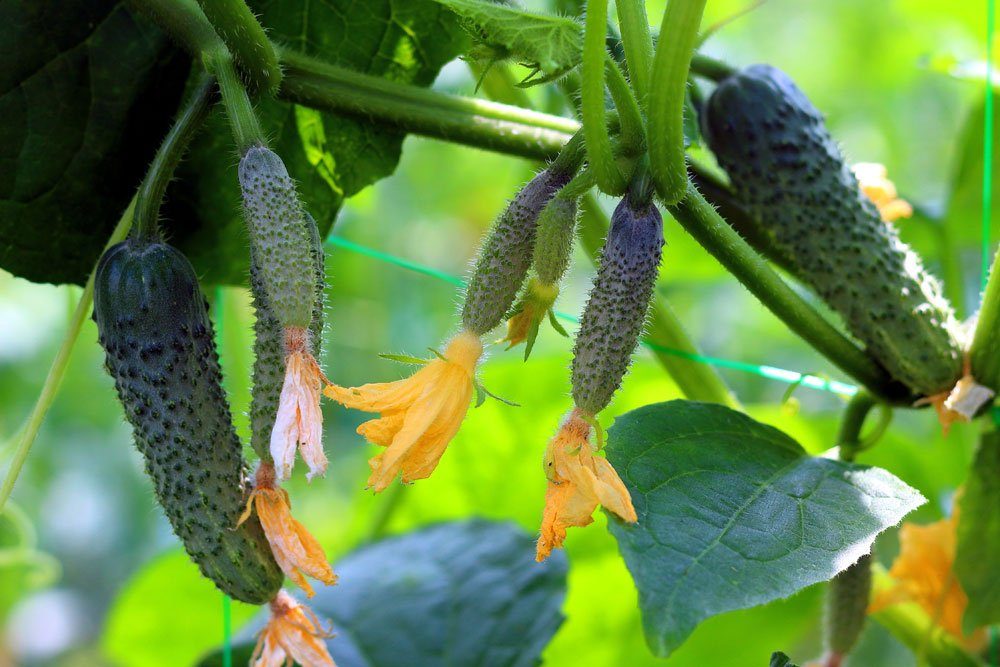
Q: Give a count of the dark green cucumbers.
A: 2